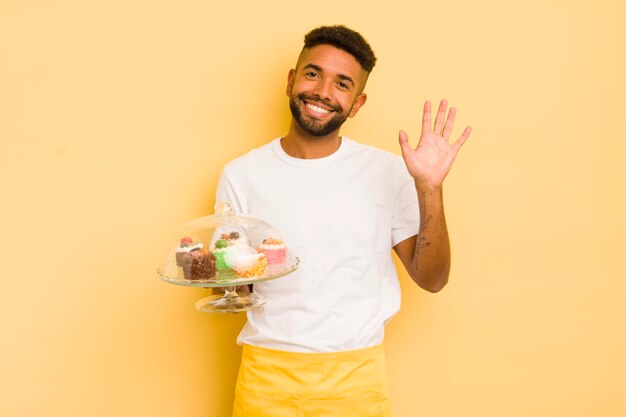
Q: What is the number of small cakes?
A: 6